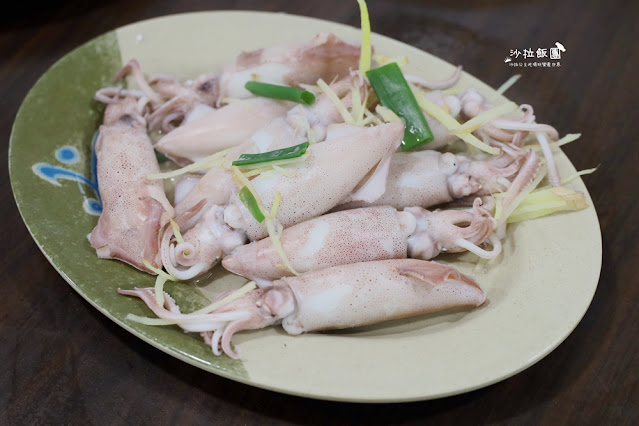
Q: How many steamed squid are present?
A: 9